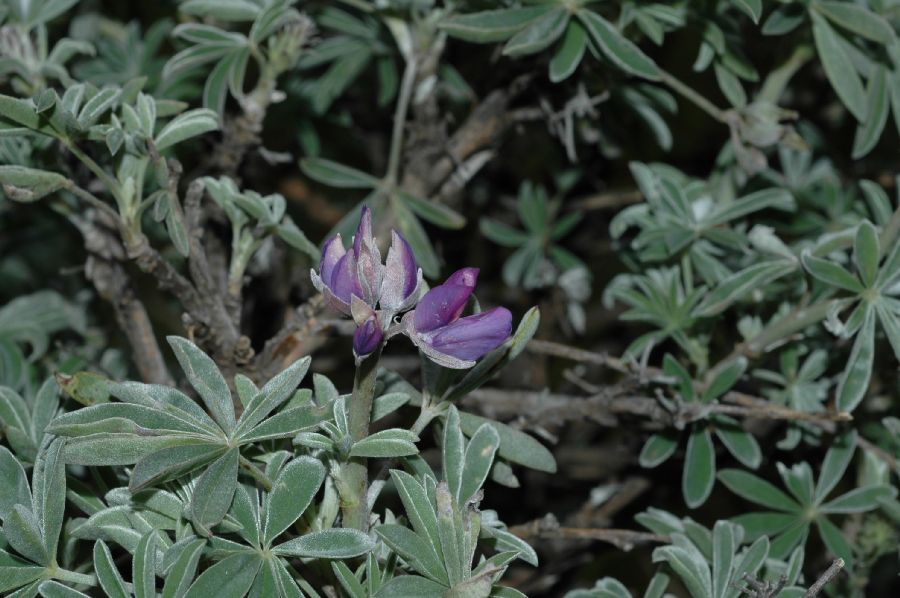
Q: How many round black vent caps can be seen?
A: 0